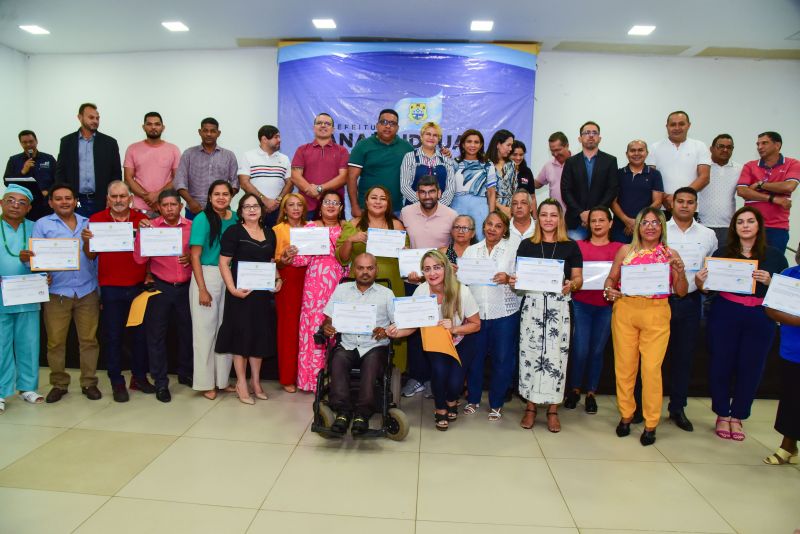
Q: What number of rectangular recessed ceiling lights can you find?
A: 5